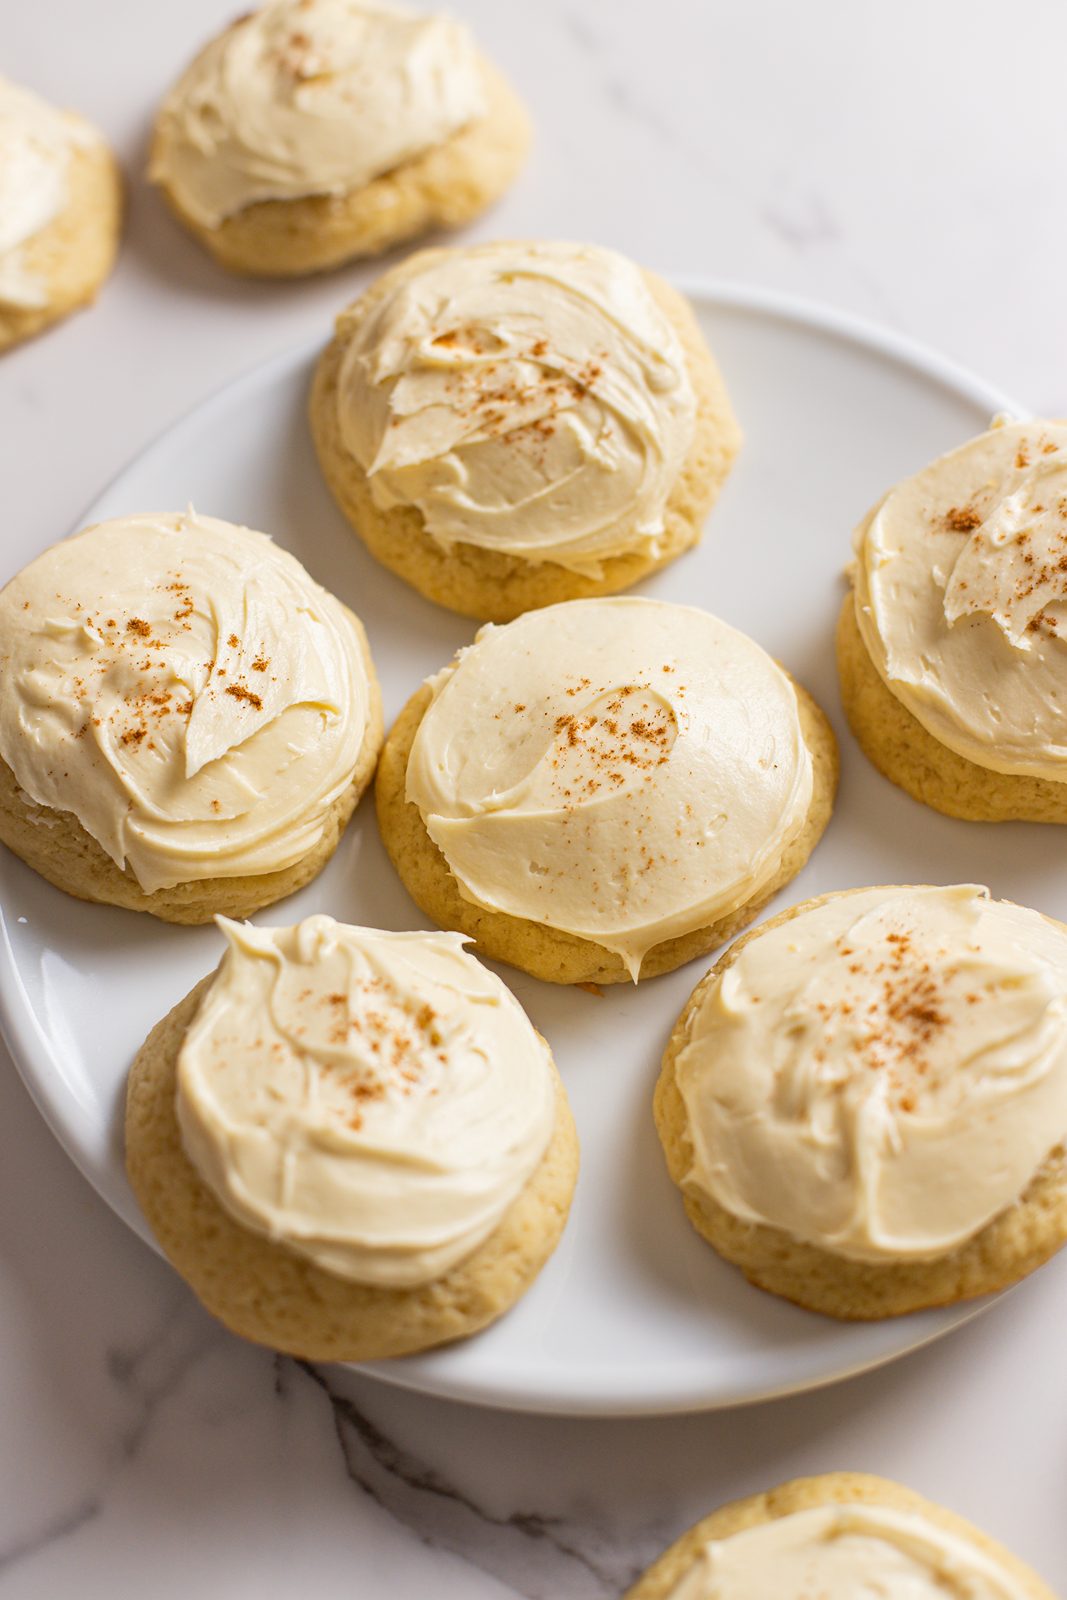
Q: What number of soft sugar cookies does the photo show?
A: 9